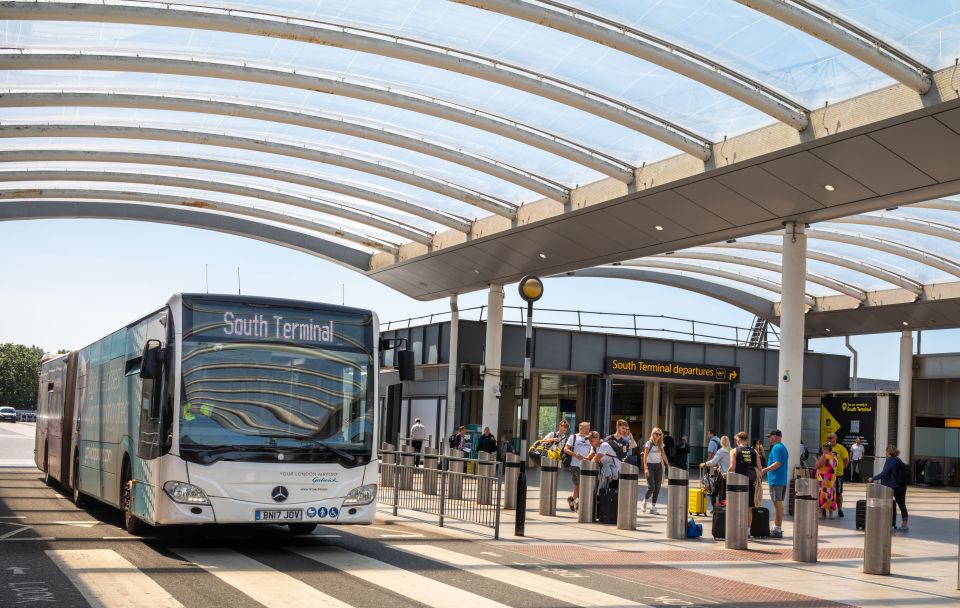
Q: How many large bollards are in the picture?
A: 13